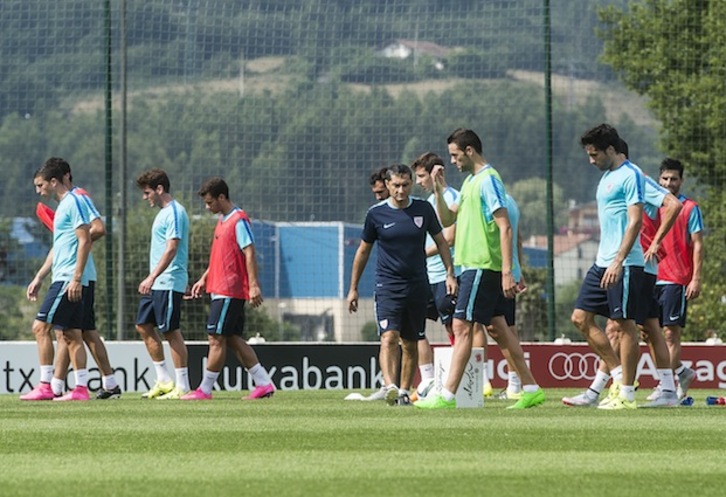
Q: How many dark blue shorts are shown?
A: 11